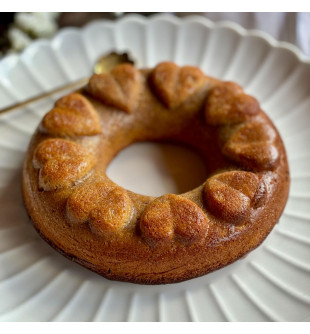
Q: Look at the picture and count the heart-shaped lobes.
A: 9